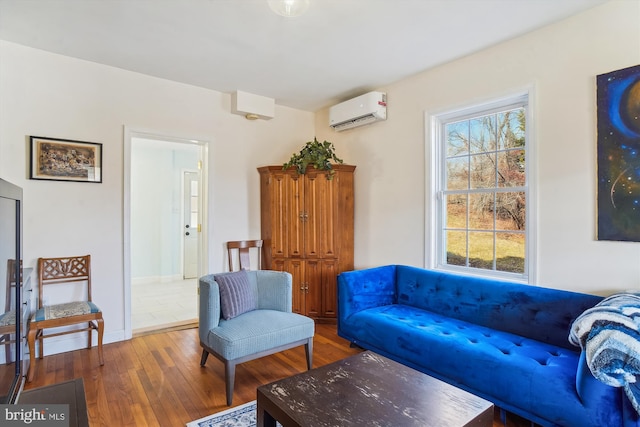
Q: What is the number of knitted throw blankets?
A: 1